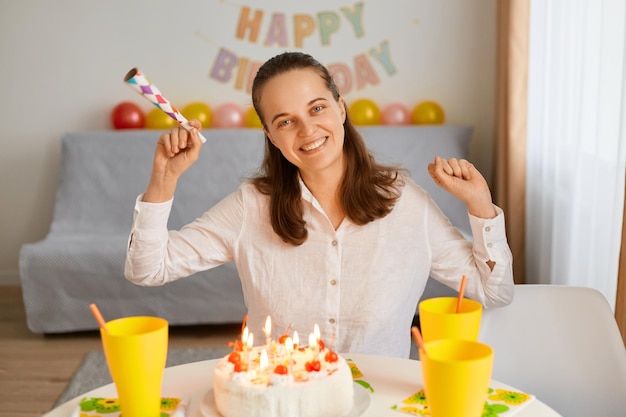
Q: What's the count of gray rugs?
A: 1